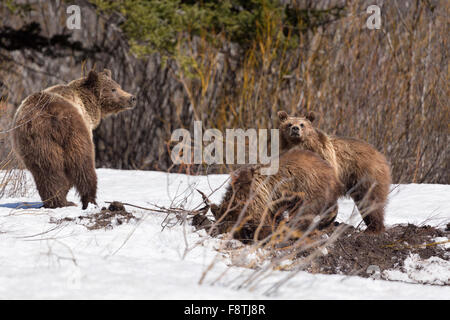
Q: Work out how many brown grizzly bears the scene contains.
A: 3